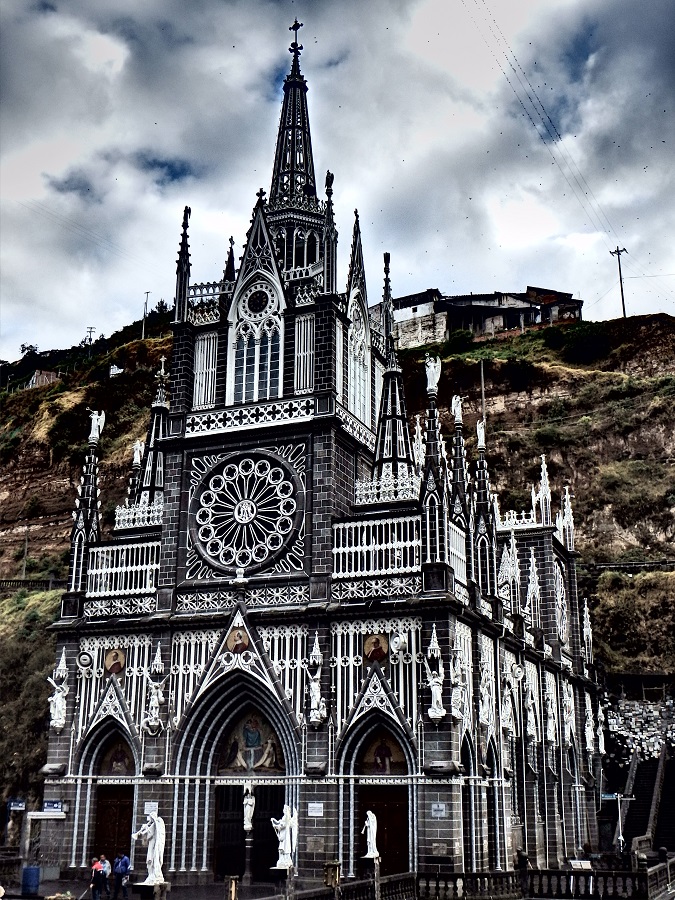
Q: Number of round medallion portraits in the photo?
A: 3